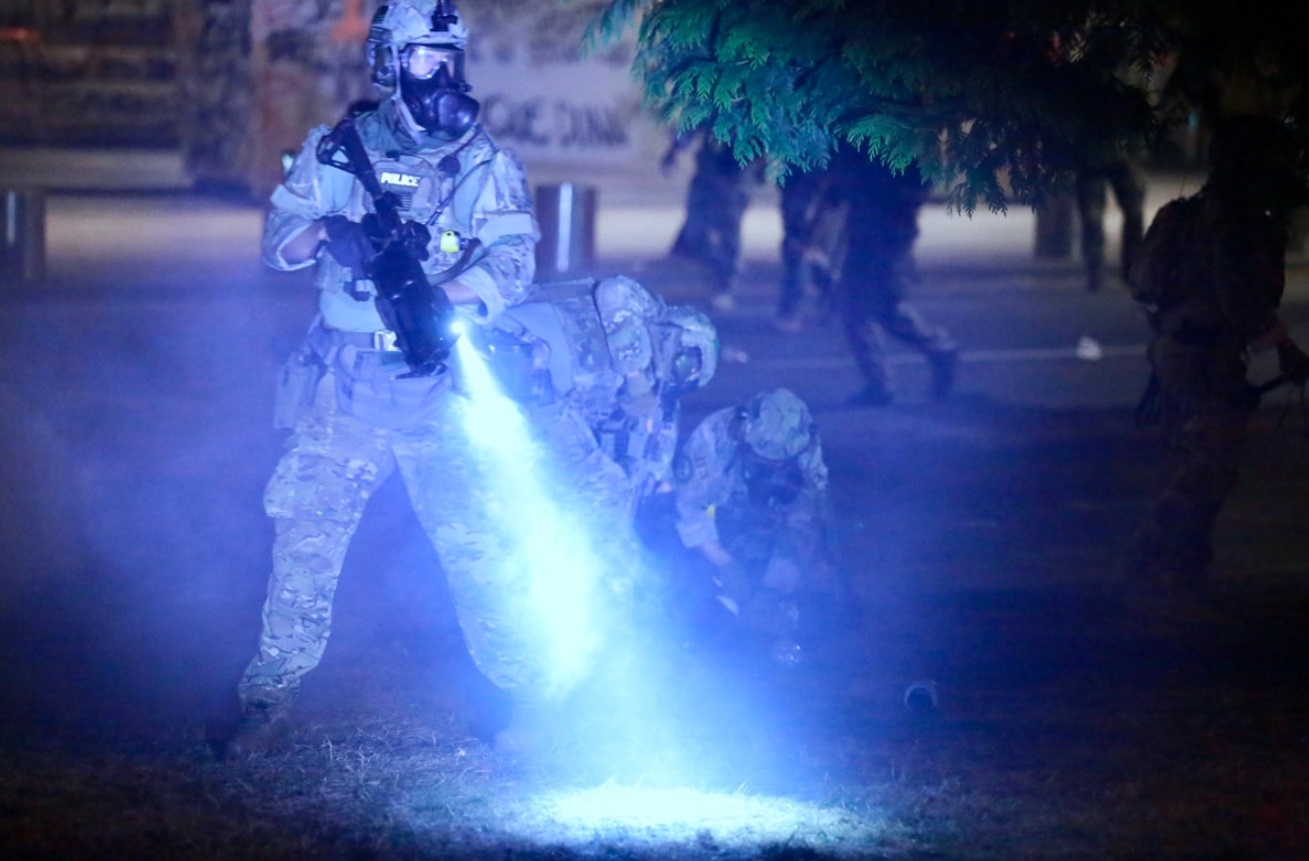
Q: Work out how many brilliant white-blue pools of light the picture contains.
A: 1